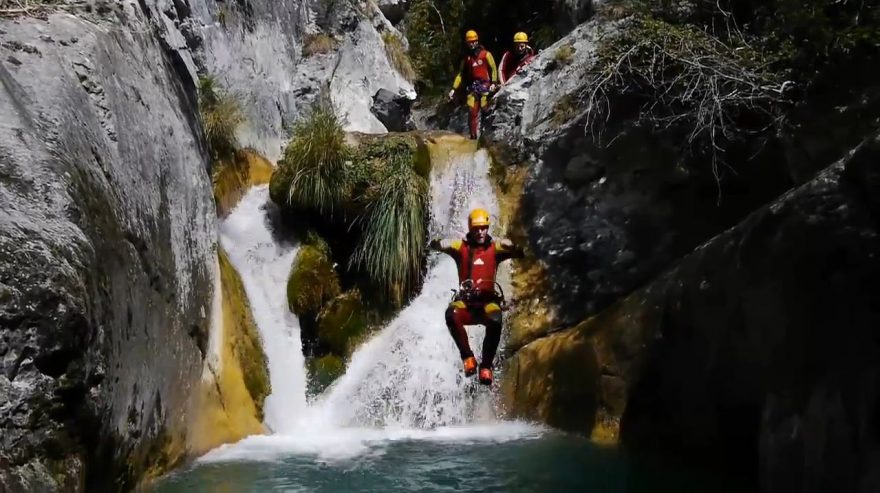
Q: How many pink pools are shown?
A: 0